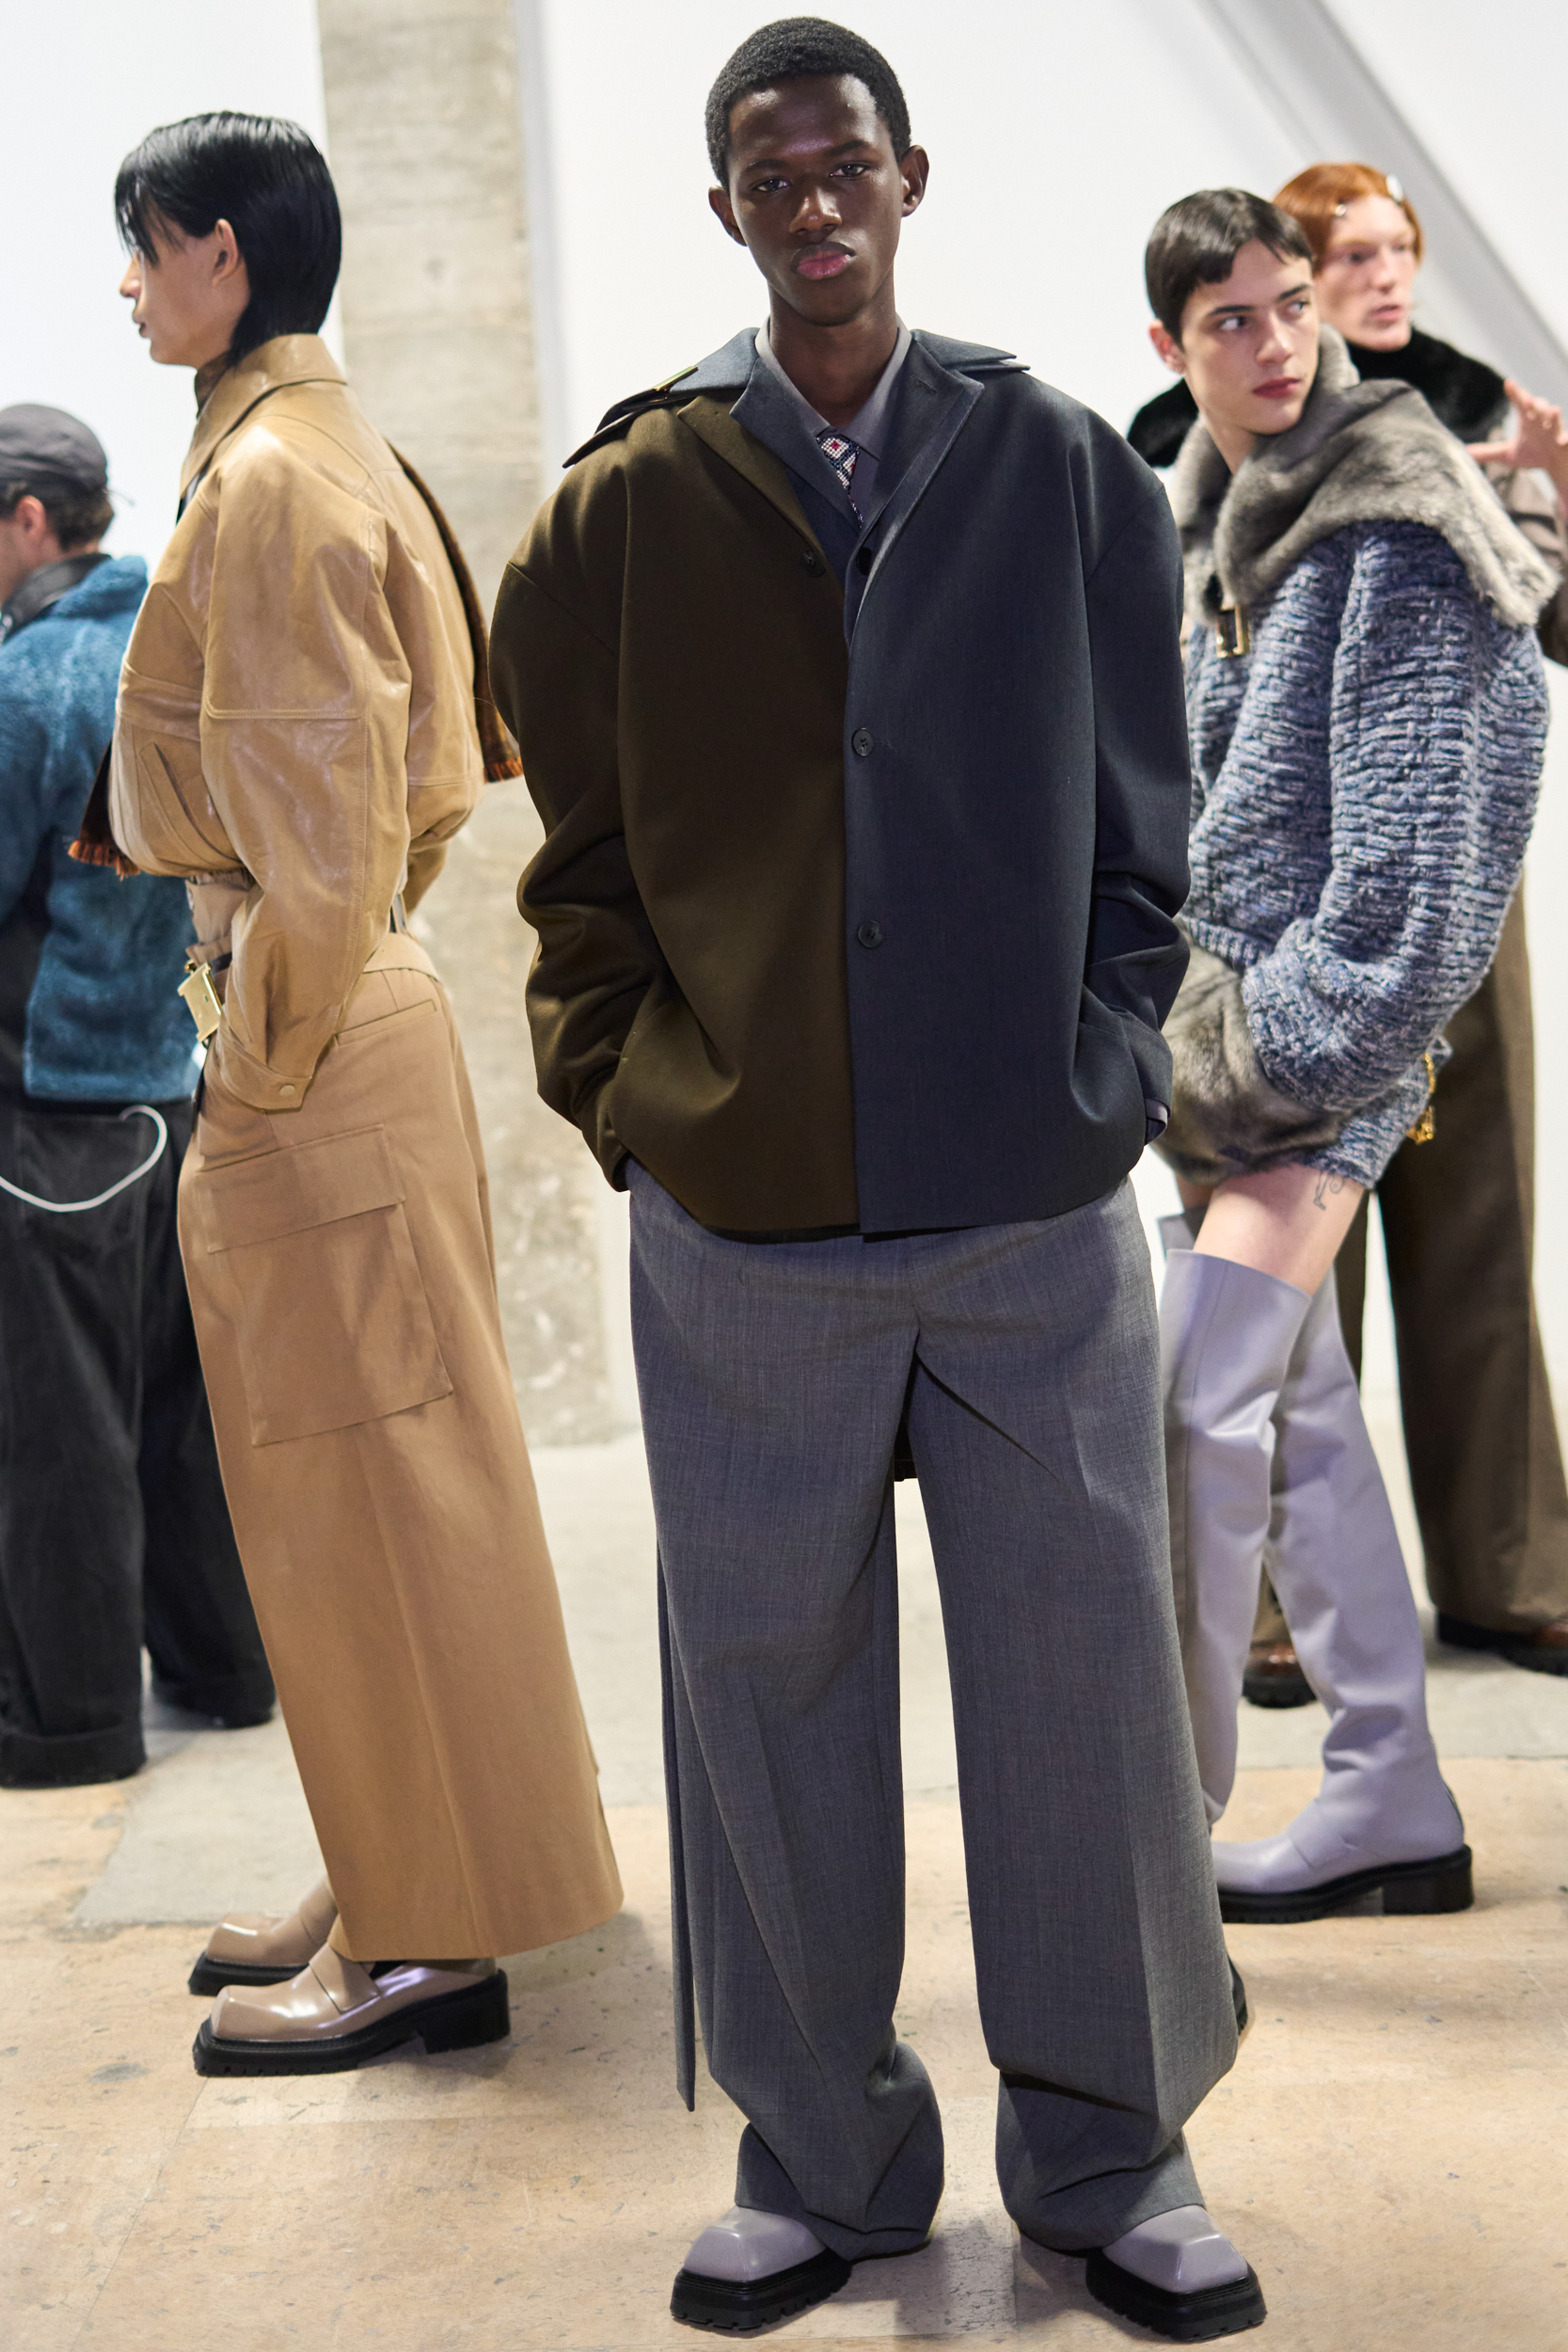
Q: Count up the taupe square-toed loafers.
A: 2